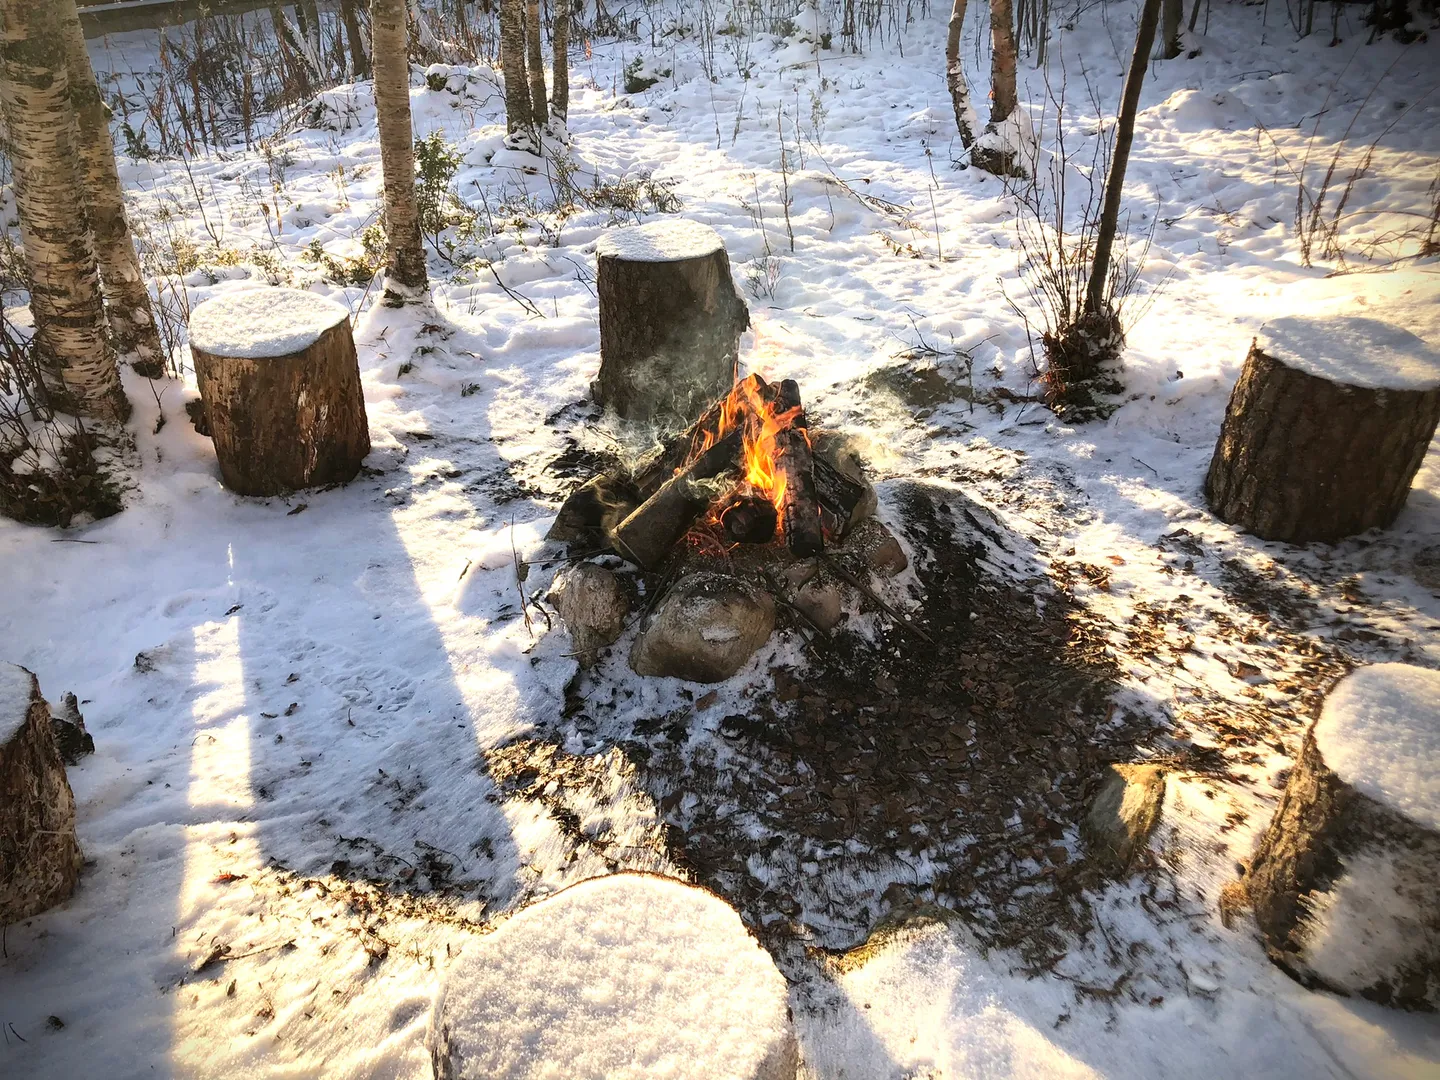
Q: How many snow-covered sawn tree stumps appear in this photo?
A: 6